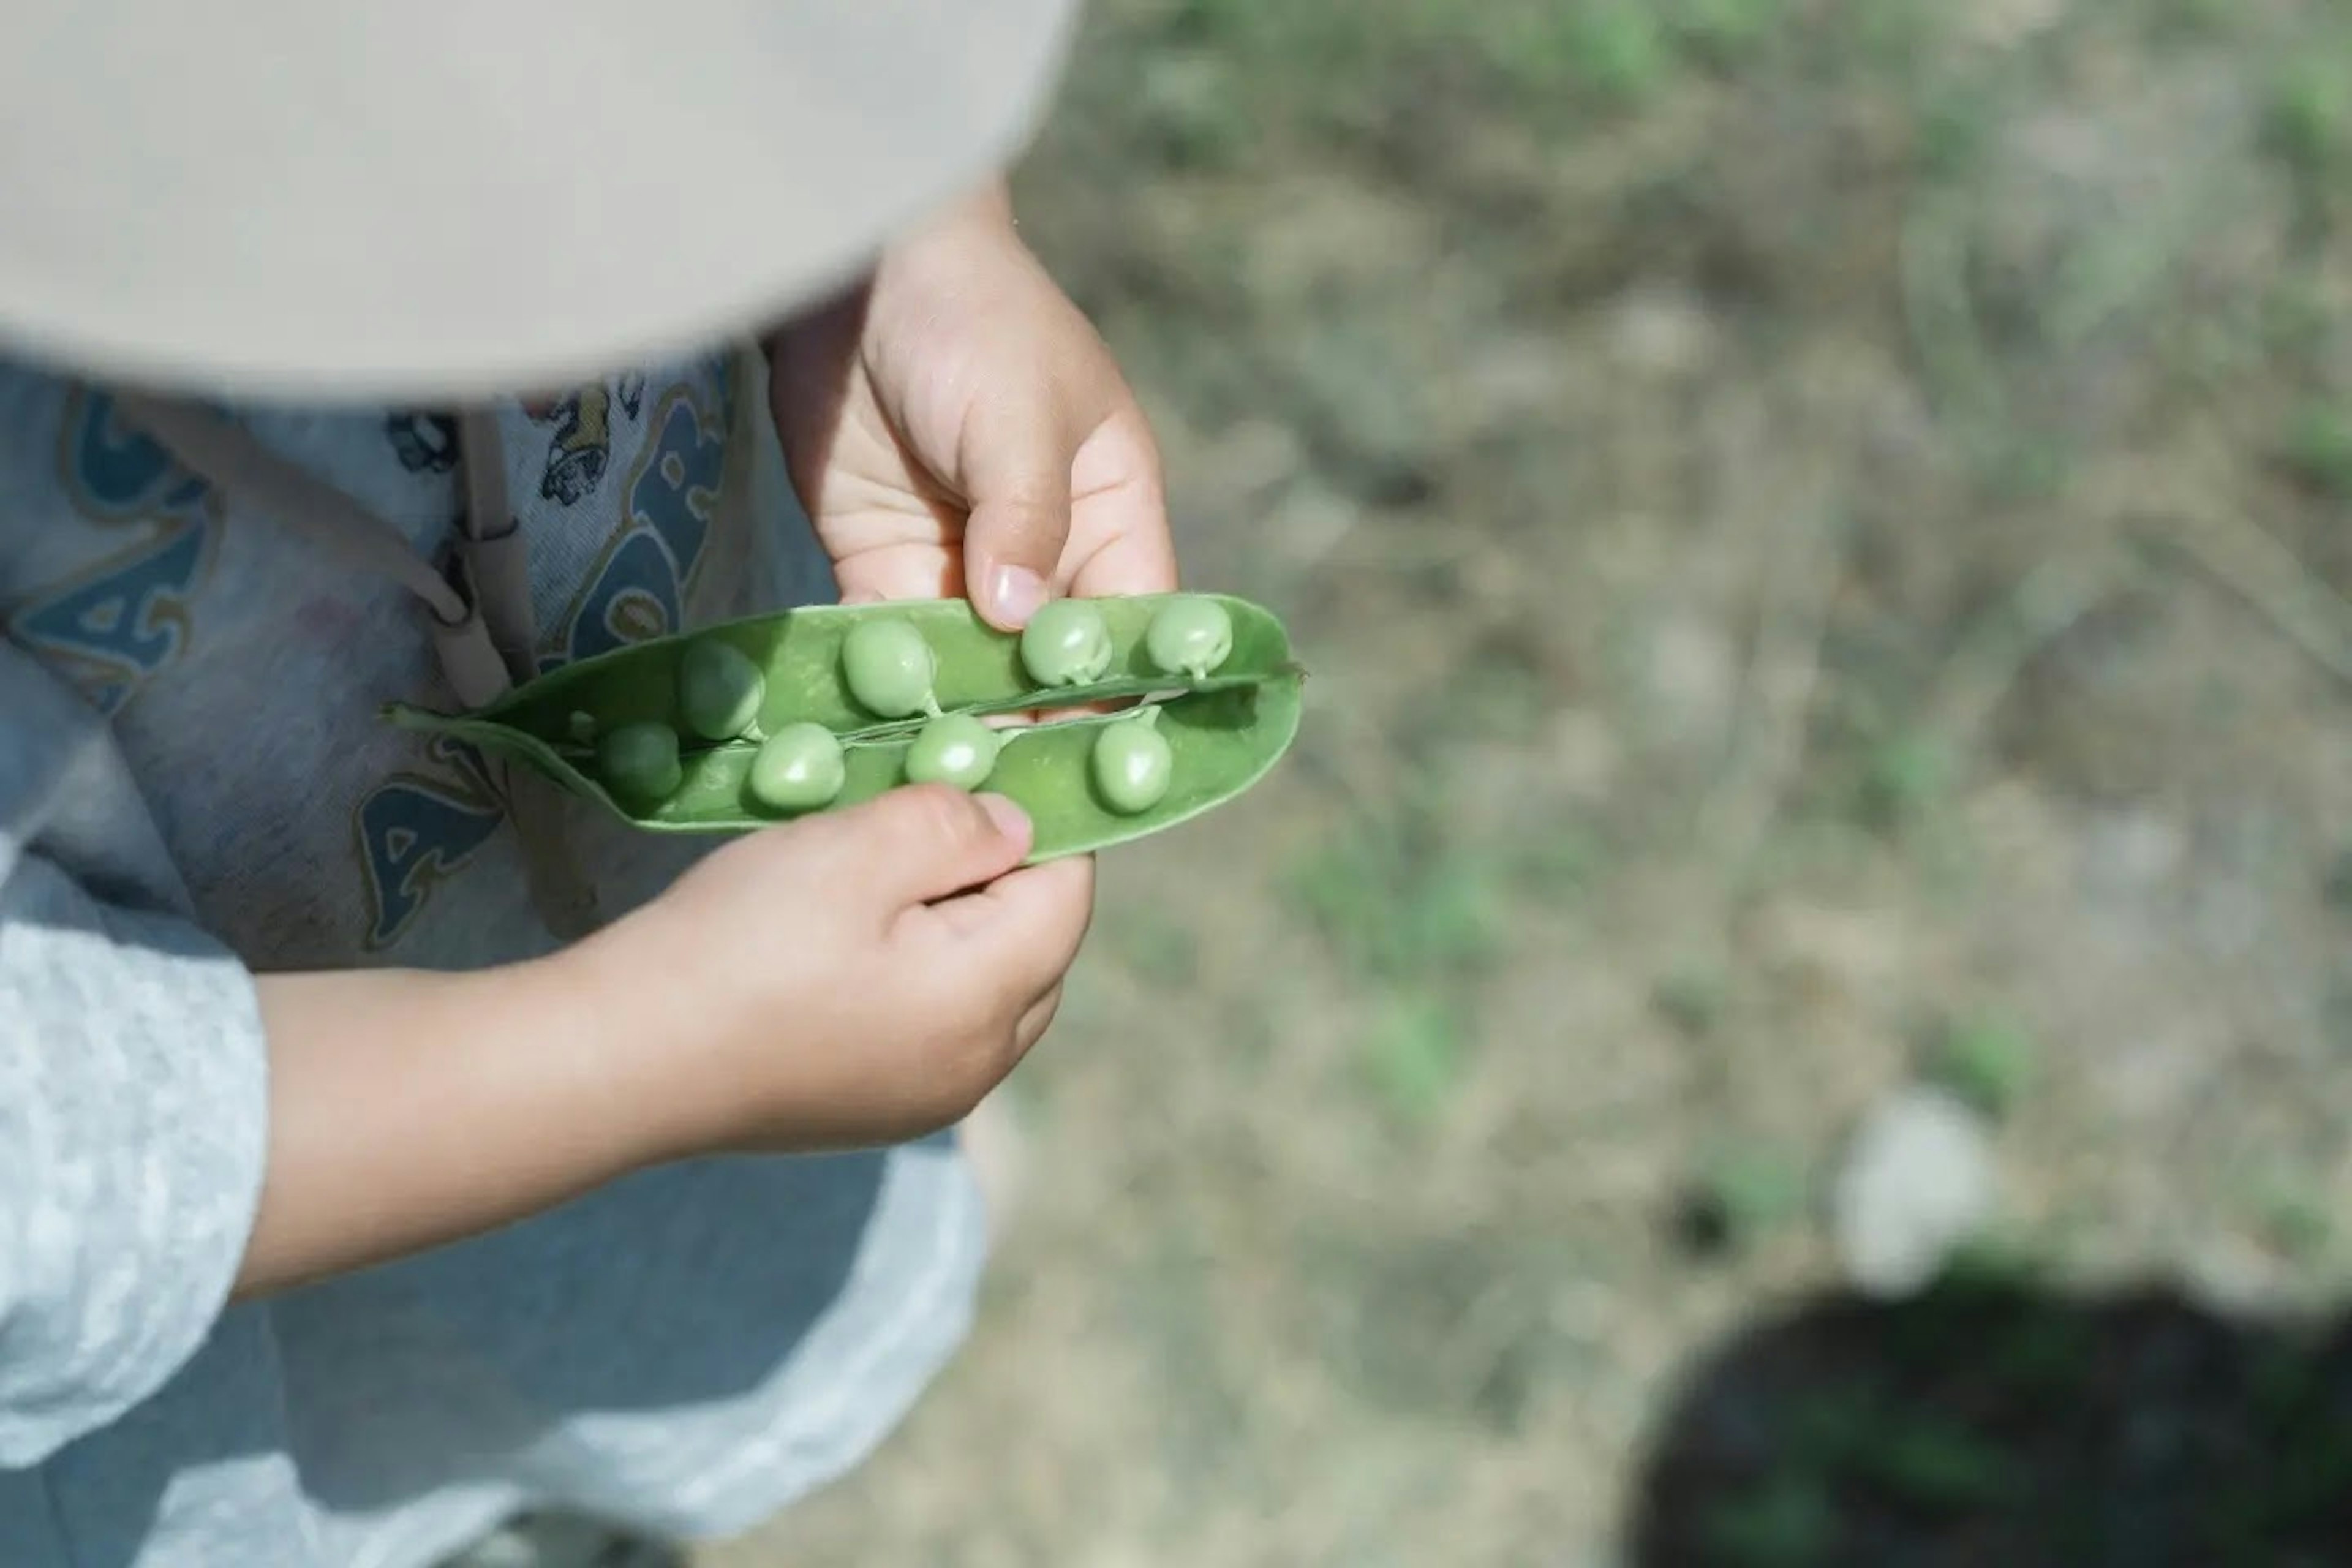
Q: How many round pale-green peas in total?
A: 8